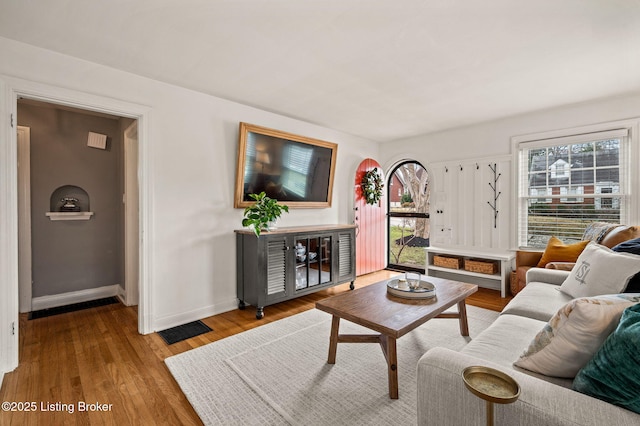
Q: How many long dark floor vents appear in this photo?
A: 2